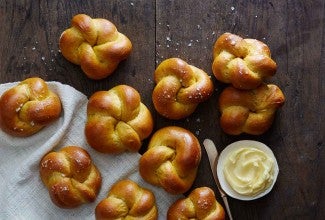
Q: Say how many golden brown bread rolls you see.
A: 10